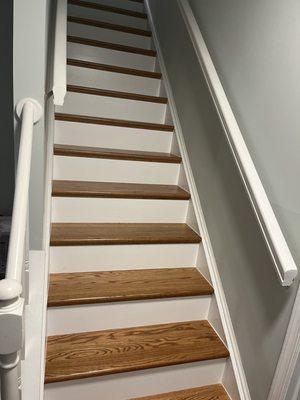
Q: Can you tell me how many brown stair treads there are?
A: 13